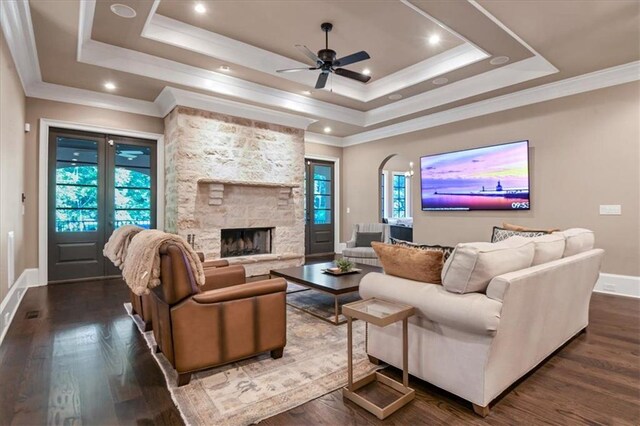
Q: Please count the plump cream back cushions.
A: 3